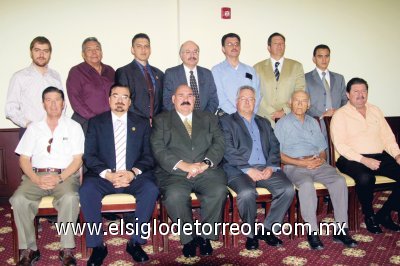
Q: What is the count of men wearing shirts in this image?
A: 13